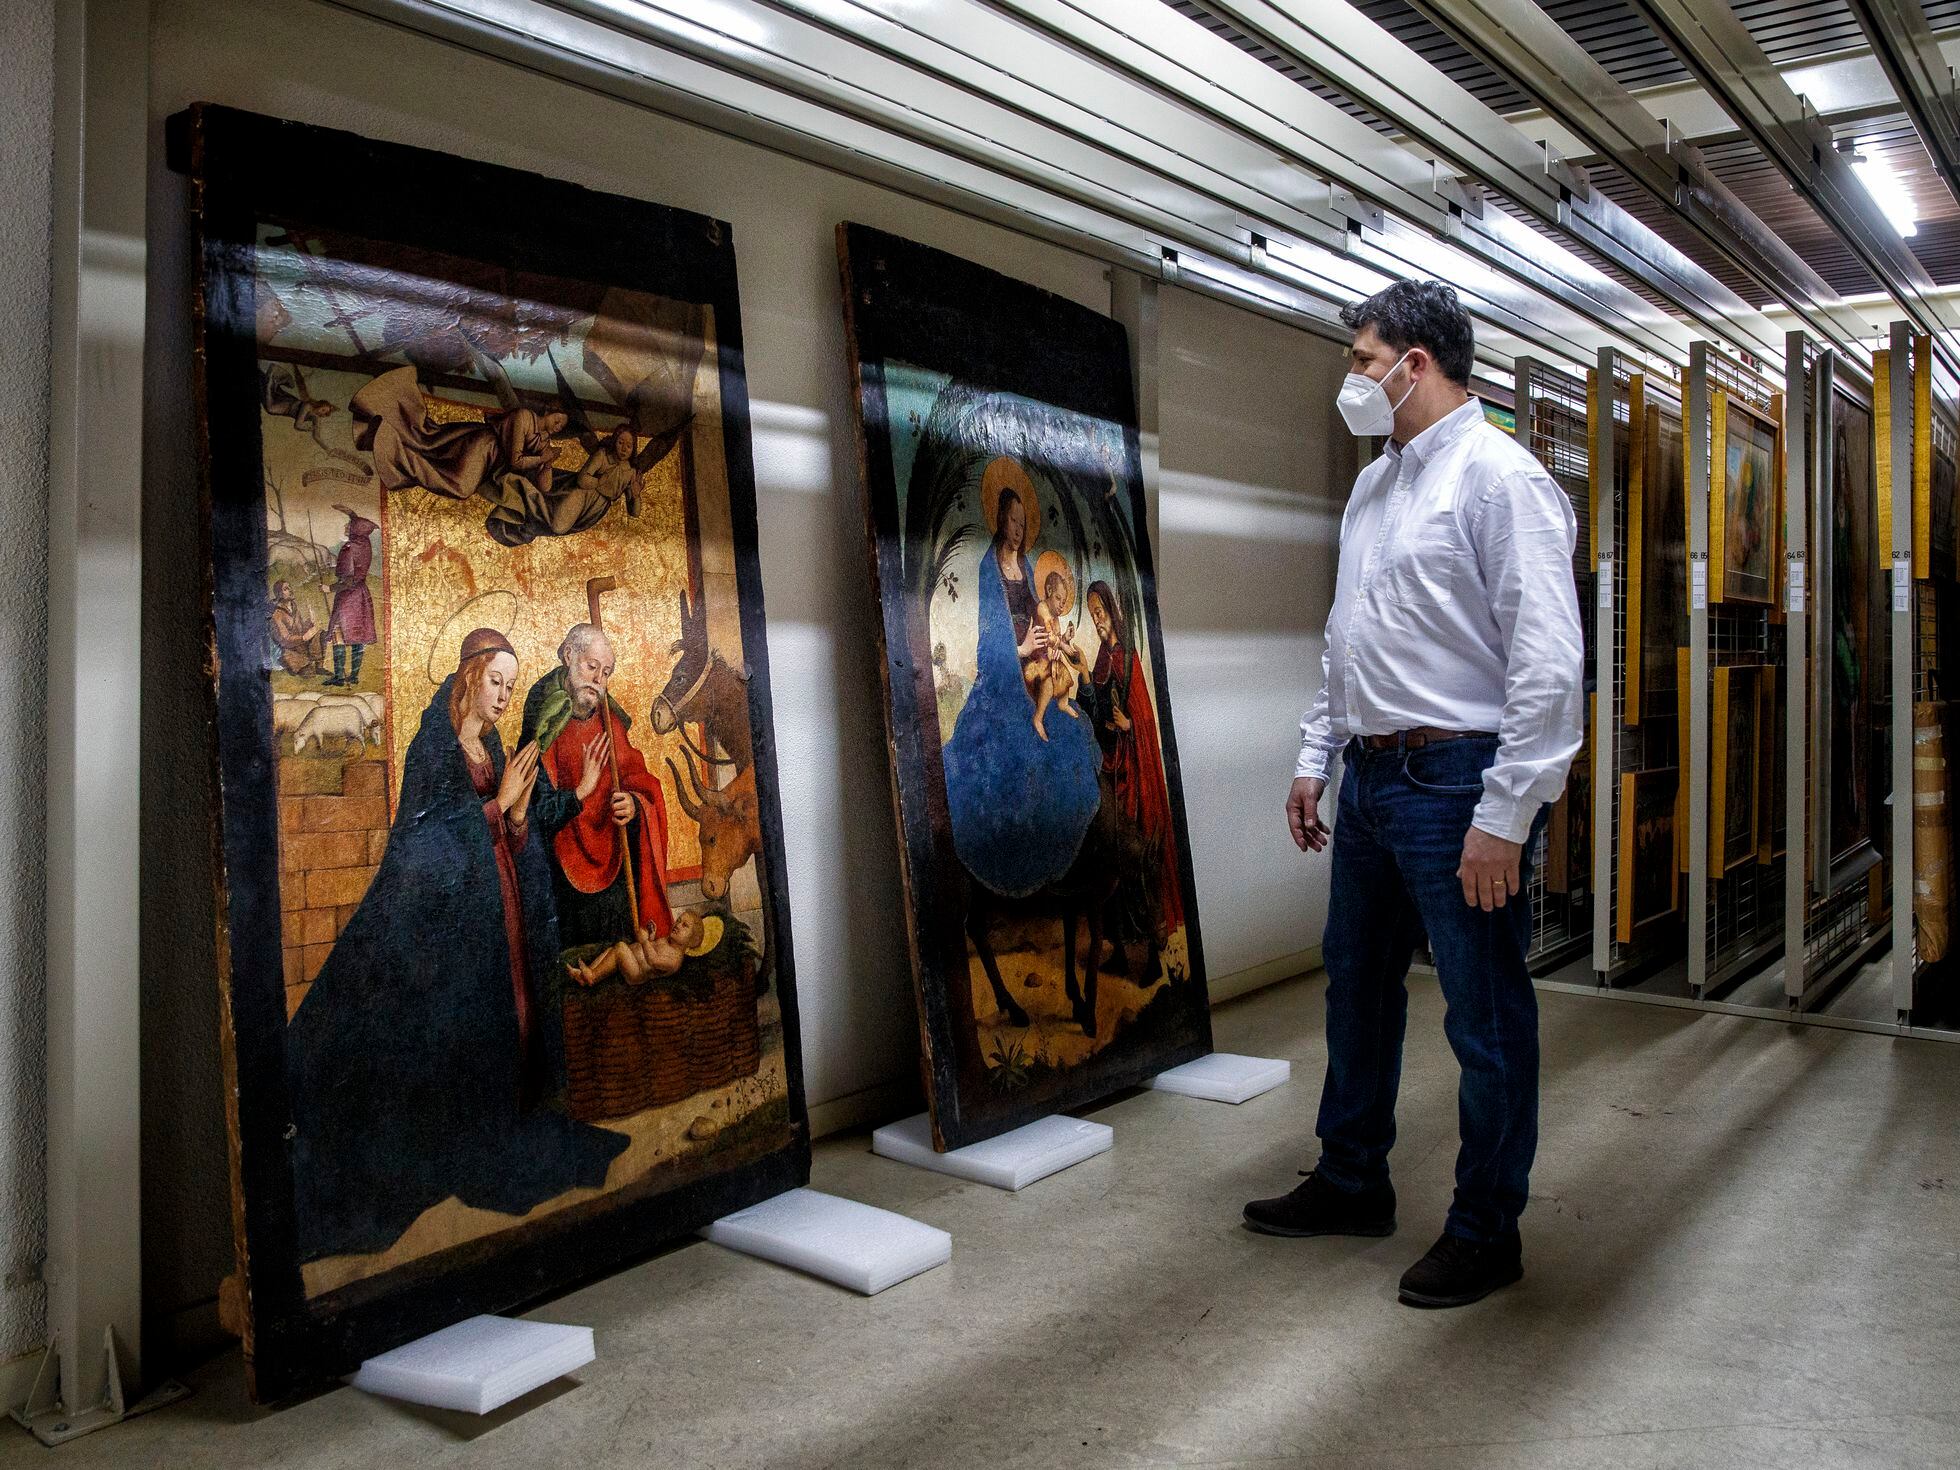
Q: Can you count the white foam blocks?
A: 4